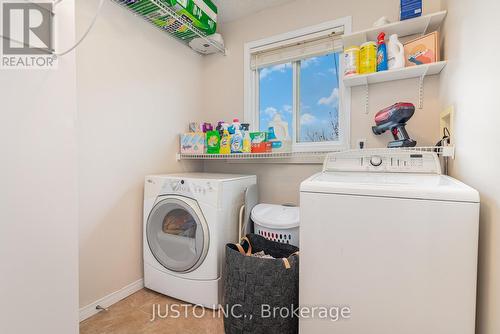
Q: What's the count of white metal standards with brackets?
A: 2